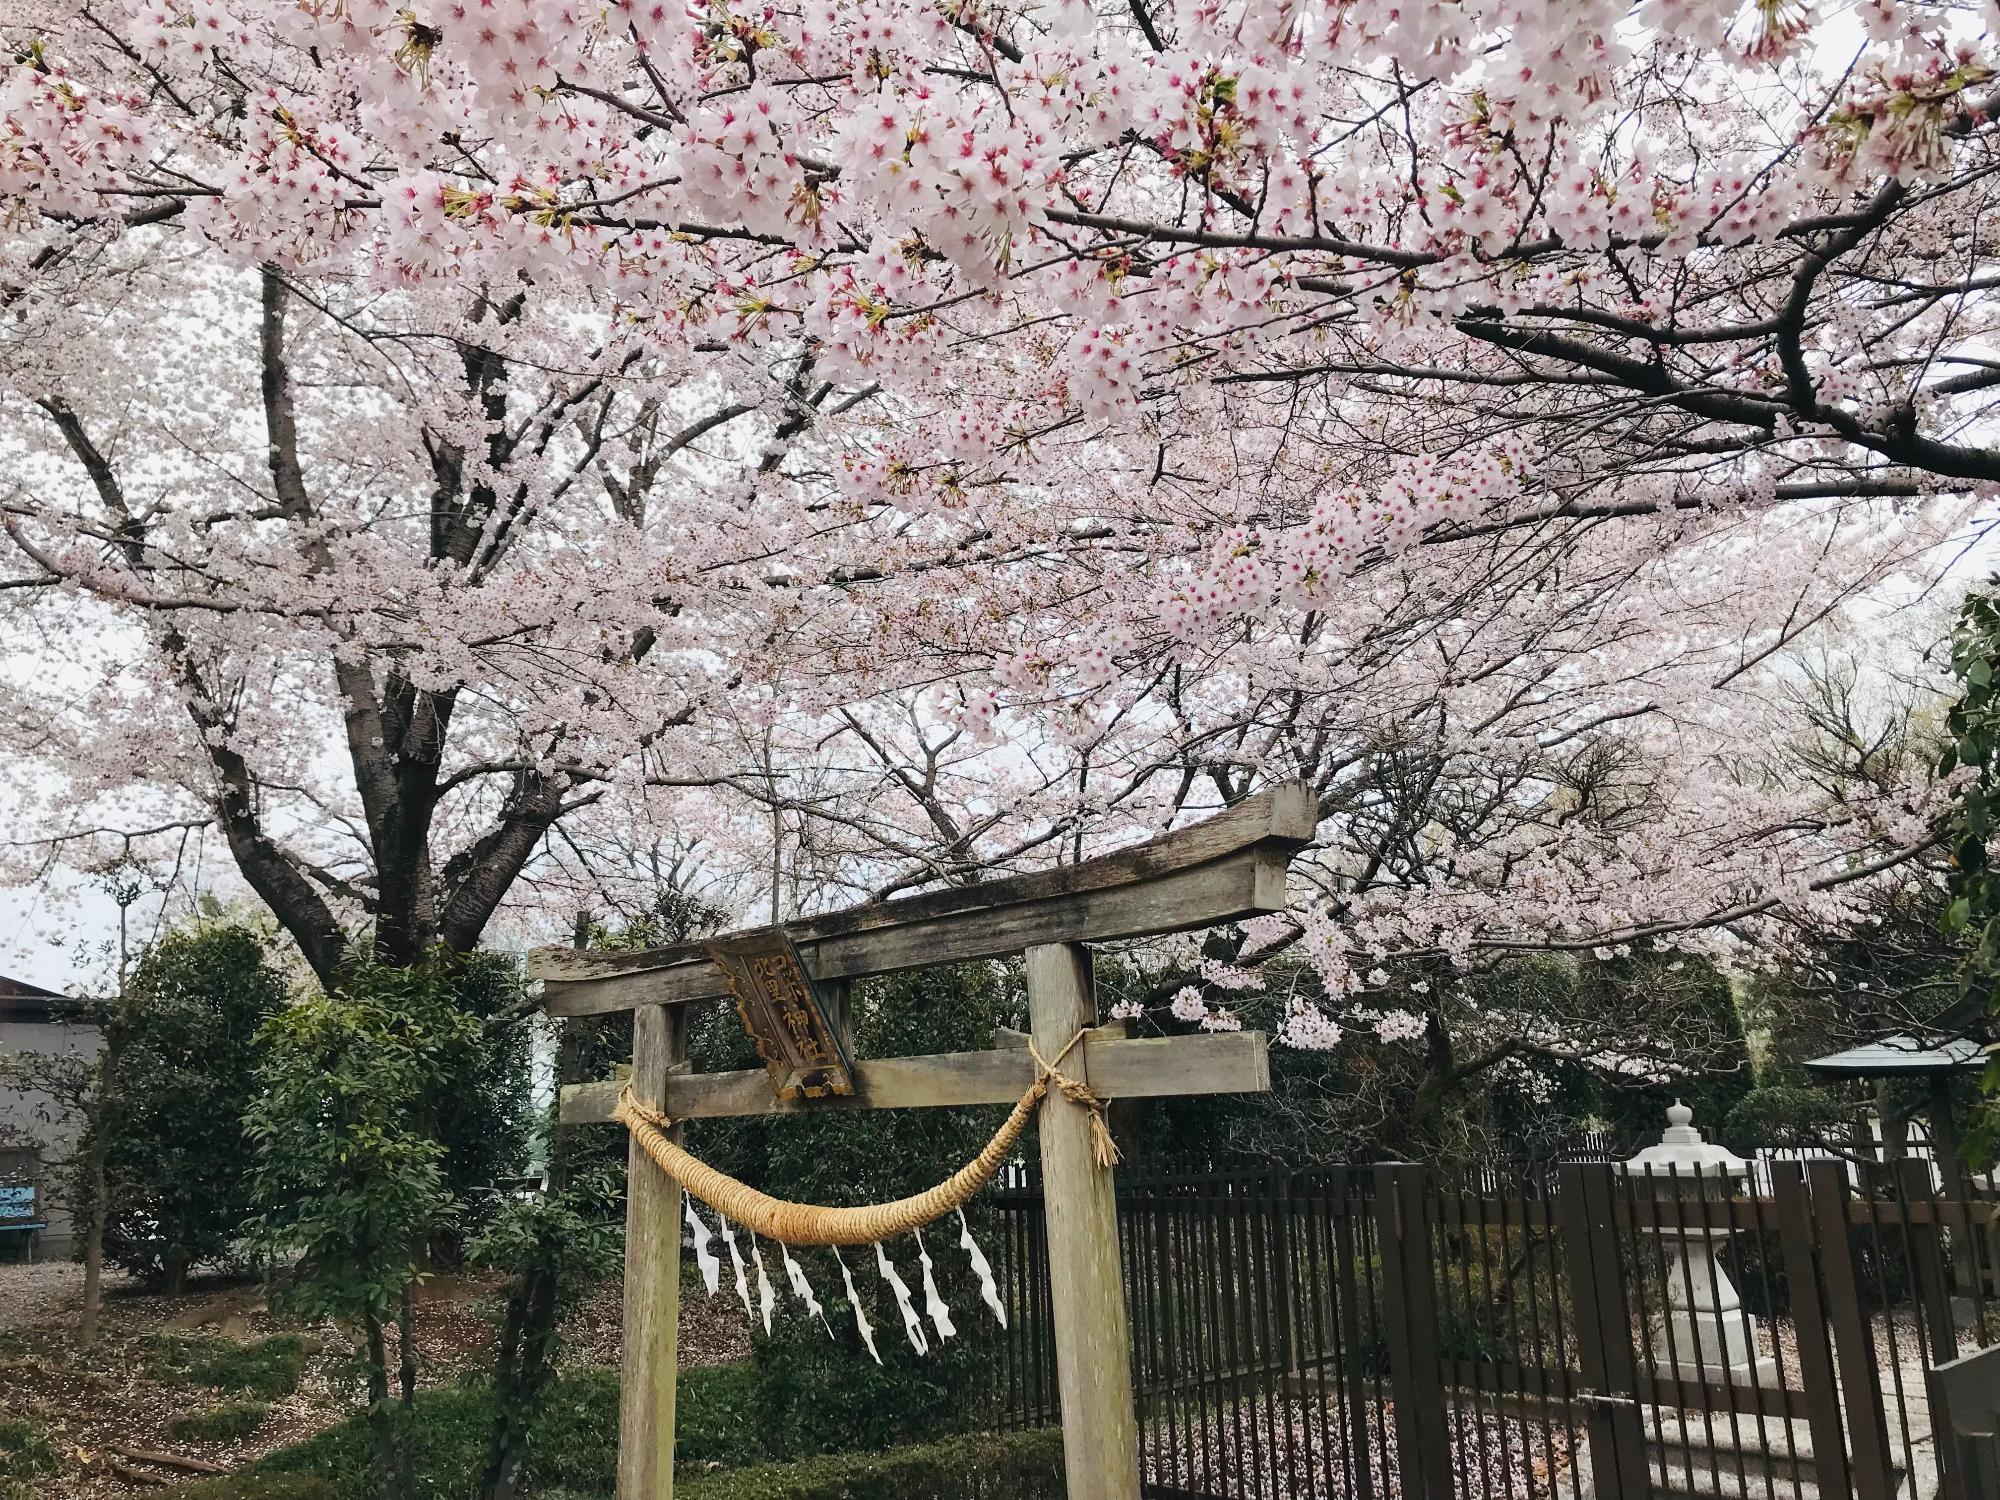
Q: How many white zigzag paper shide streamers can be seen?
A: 8